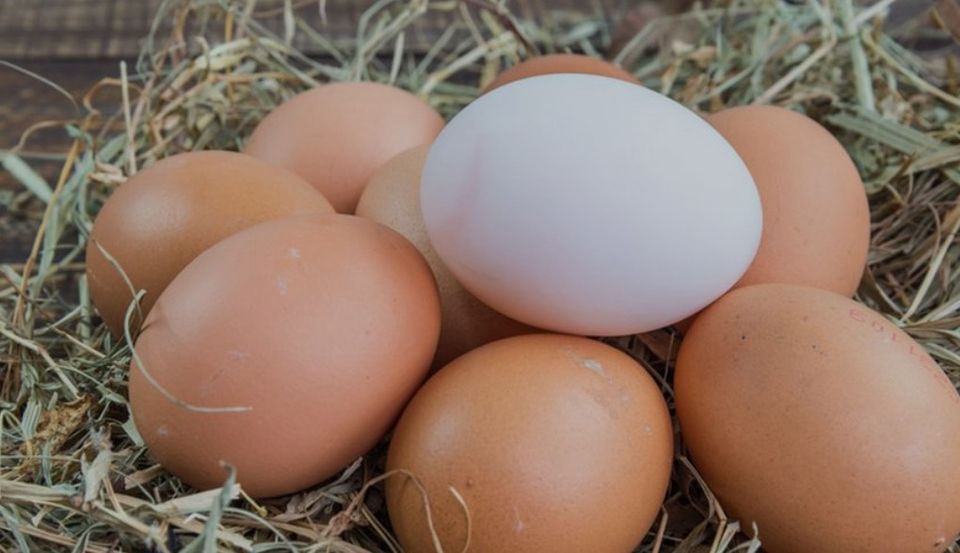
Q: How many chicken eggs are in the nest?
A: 9